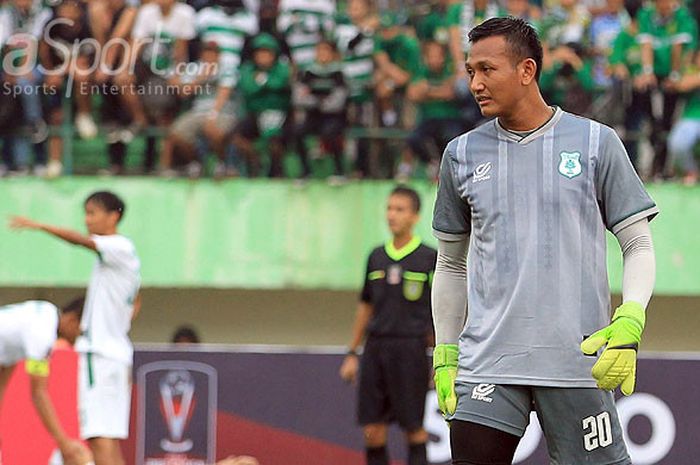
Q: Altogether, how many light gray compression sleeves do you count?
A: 2